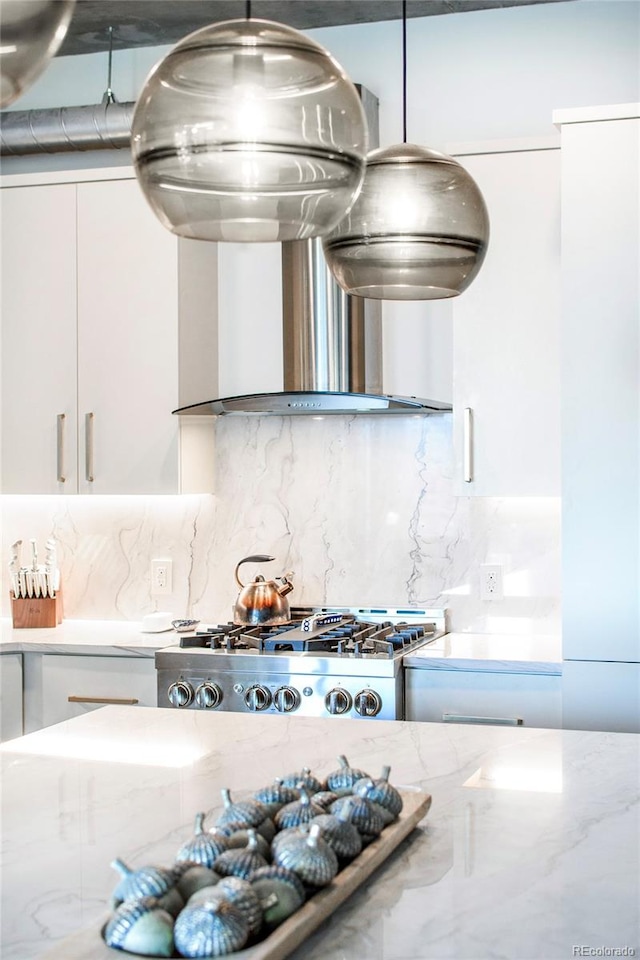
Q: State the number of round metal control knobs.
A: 6